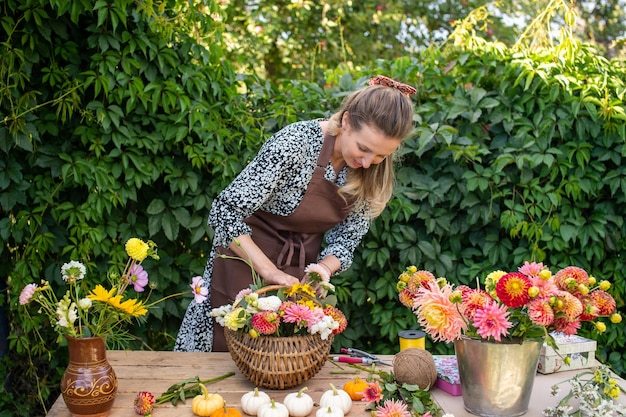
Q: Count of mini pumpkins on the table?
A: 8